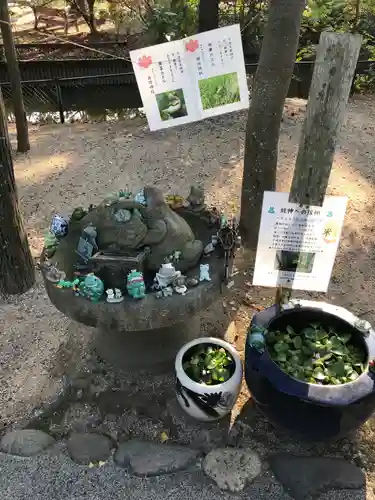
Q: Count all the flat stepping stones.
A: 5